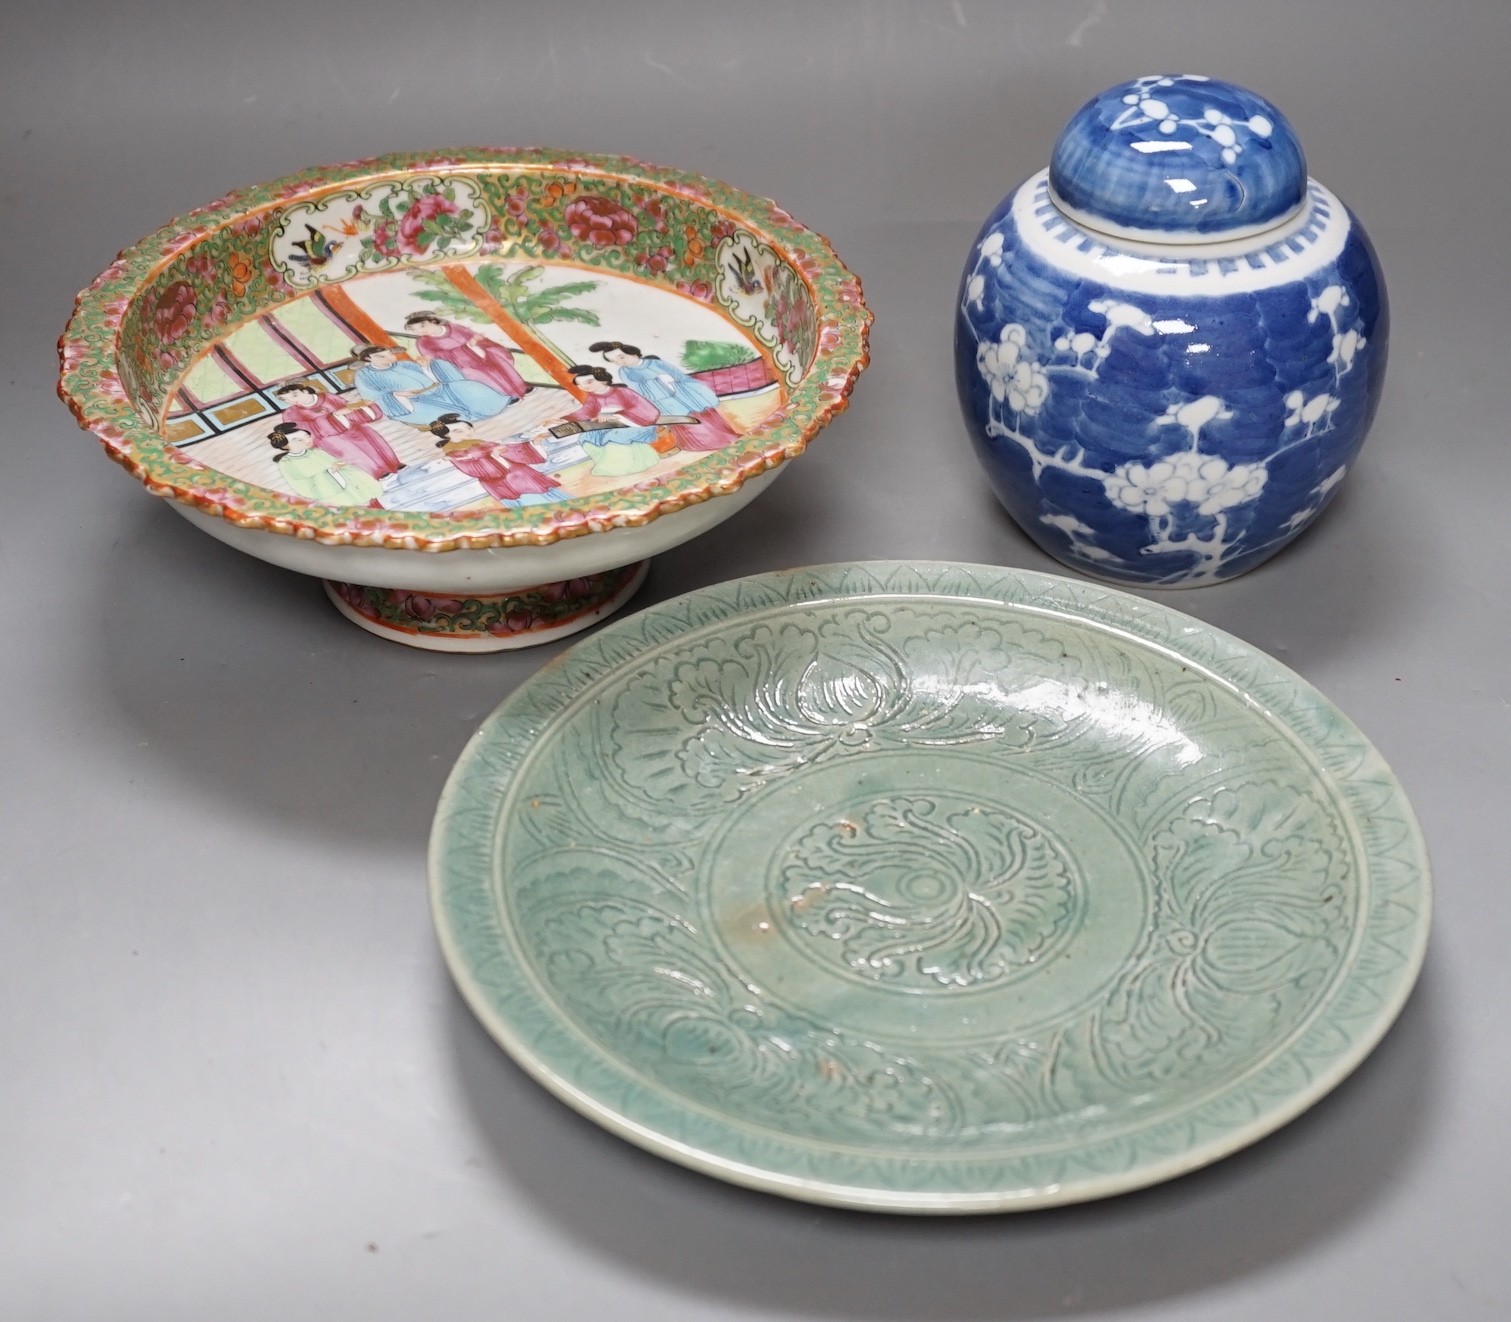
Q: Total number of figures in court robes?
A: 7